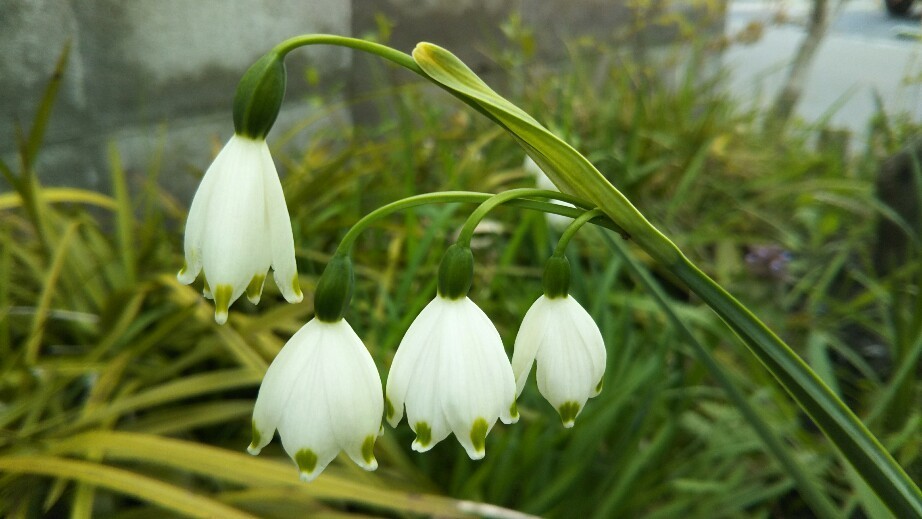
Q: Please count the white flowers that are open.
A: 4